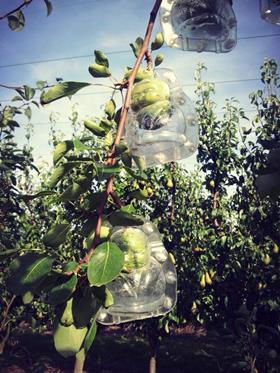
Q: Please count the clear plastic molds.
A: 4